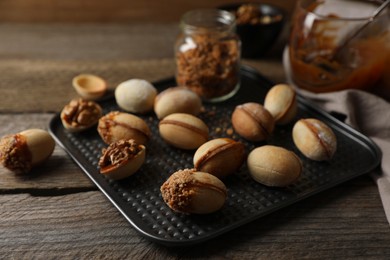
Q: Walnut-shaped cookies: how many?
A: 14